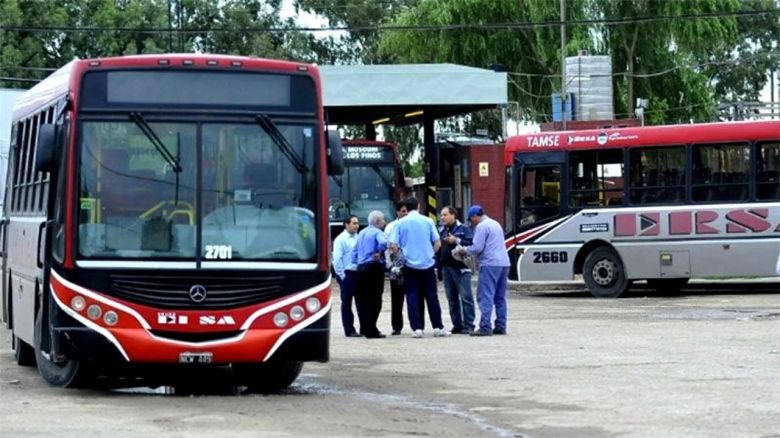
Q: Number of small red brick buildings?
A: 1